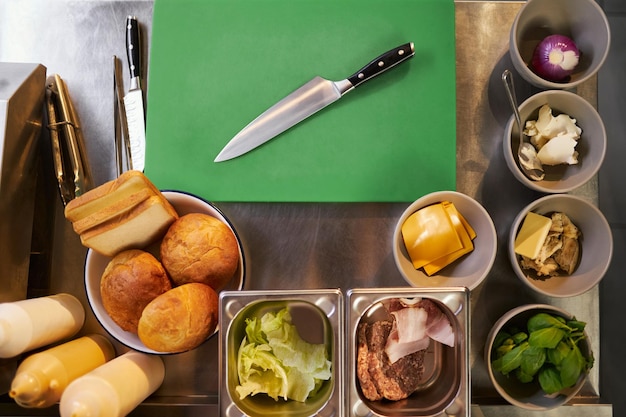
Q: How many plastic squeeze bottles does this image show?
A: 3